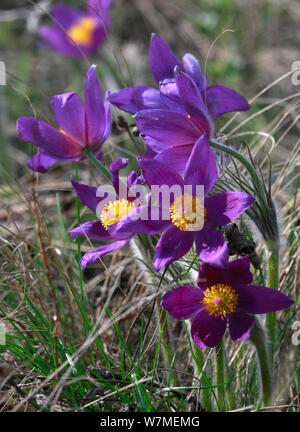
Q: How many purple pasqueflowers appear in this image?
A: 7